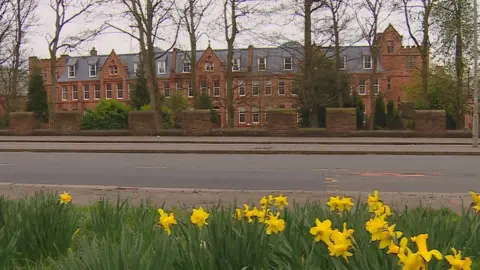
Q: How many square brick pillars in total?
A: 7